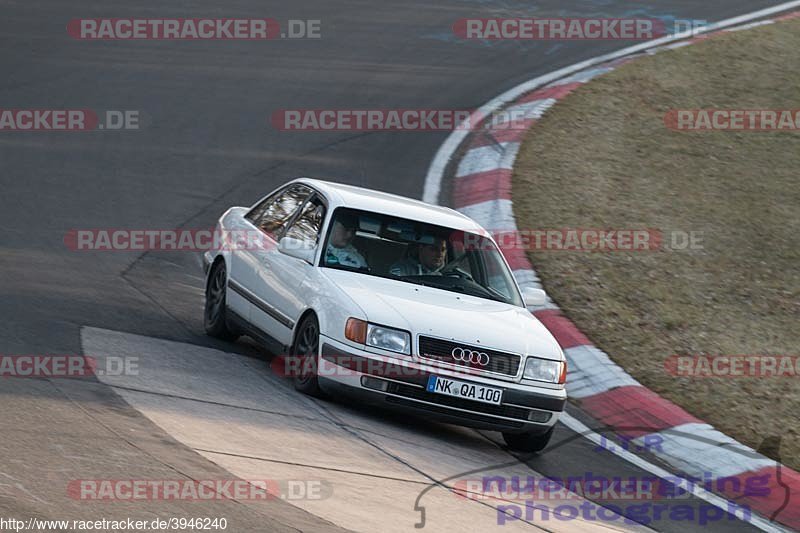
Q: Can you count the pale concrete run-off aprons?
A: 1